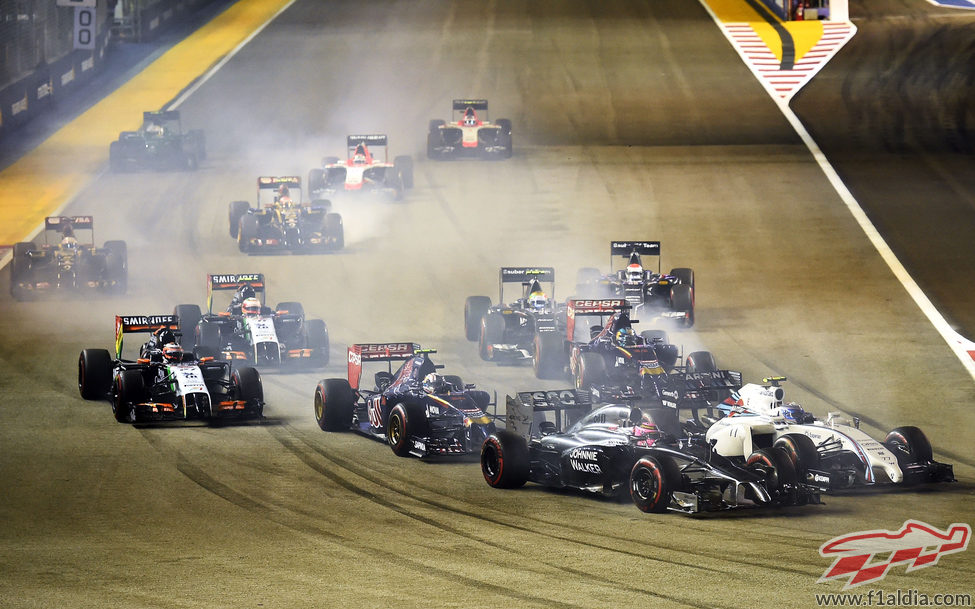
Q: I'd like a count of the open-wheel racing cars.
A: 13